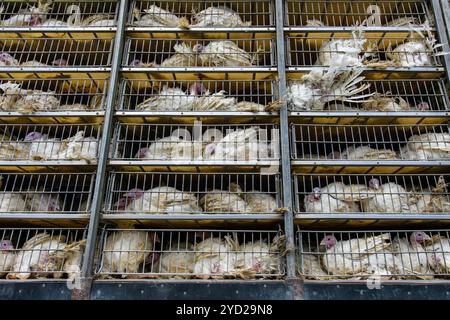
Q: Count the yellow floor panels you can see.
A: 15